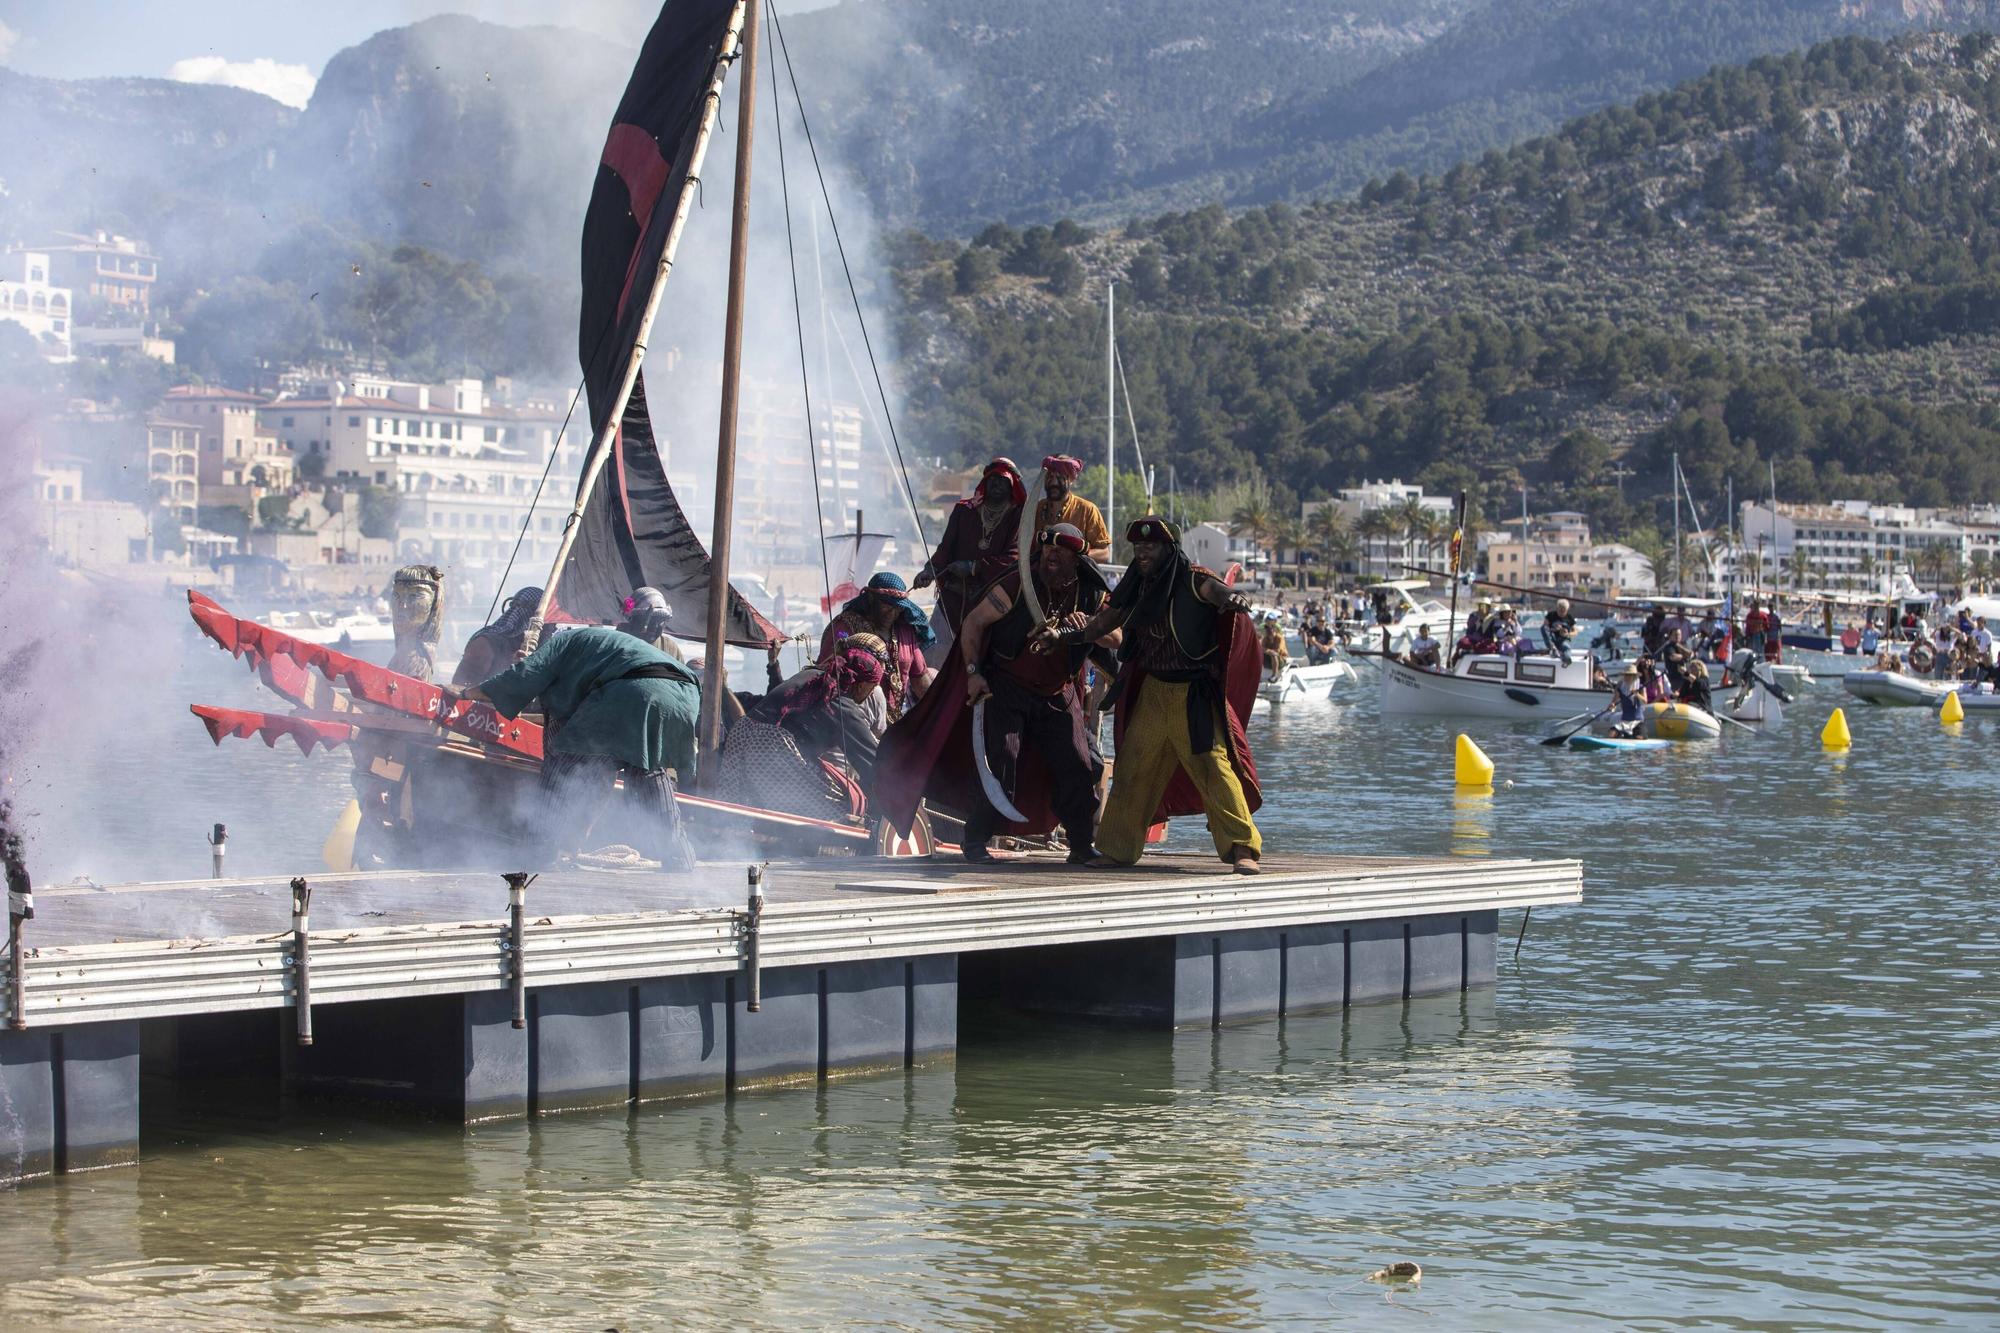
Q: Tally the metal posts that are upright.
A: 5